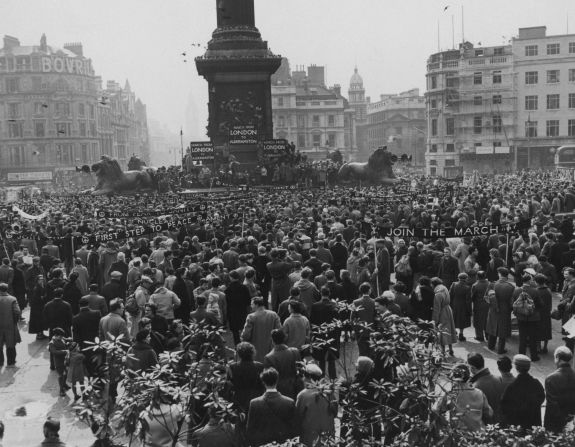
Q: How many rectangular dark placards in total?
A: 3